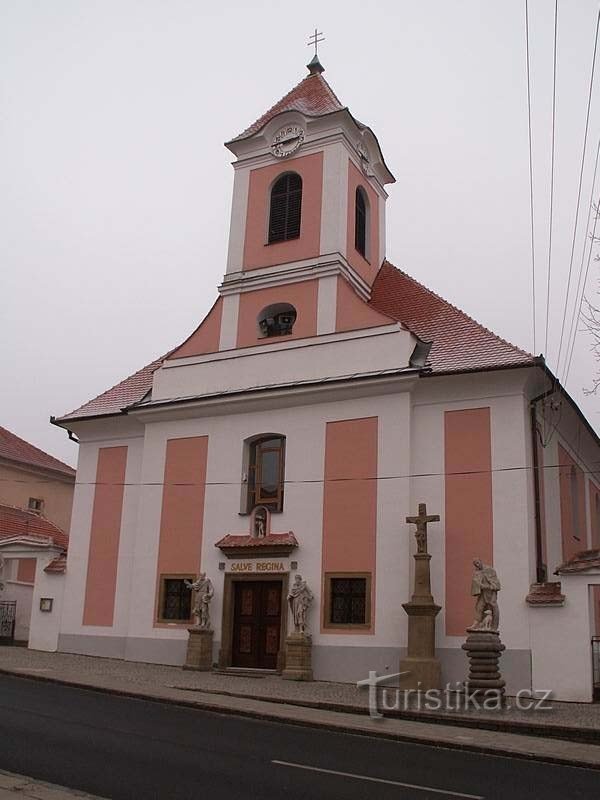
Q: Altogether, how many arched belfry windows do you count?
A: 2